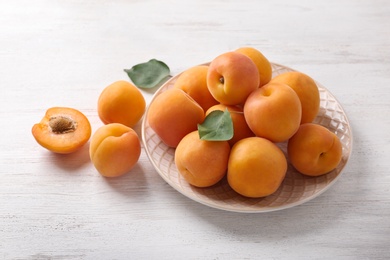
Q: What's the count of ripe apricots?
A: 13